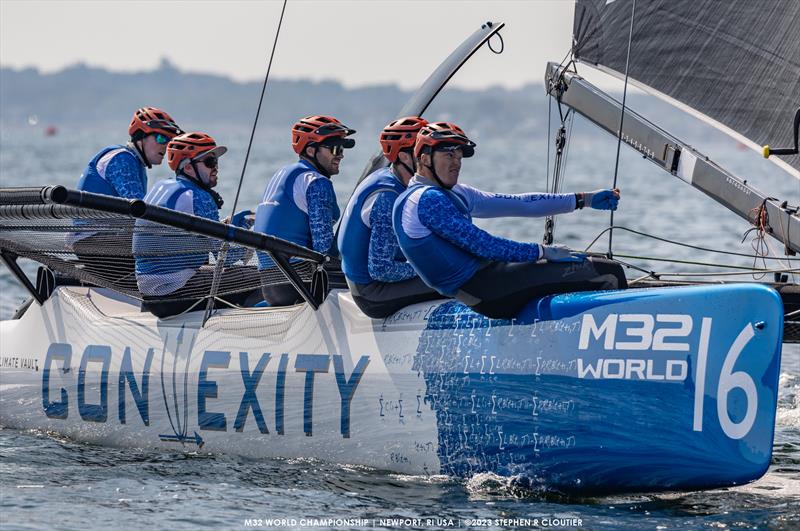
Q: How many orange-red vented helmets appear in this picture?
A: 5